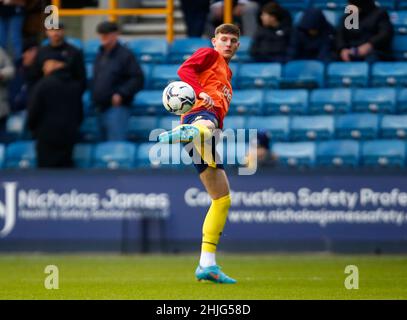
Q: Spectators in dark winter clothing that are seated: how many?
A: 3